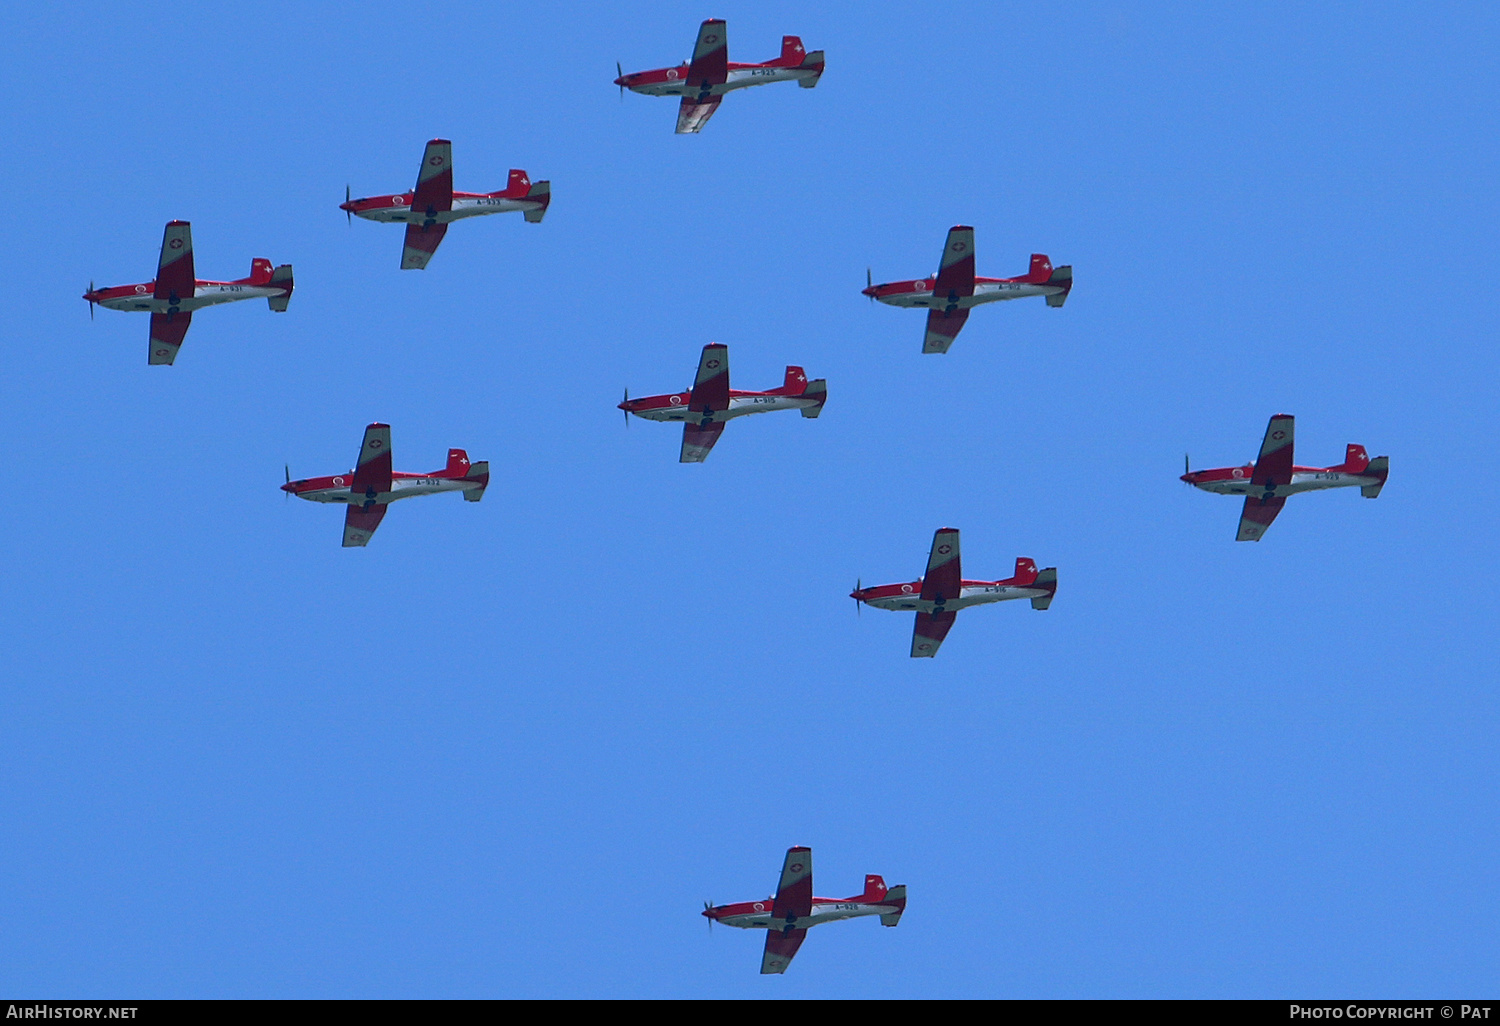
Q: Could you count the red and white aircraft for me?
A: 9